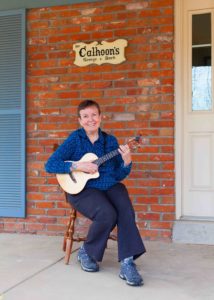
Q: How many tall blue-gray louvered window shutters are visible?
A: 1